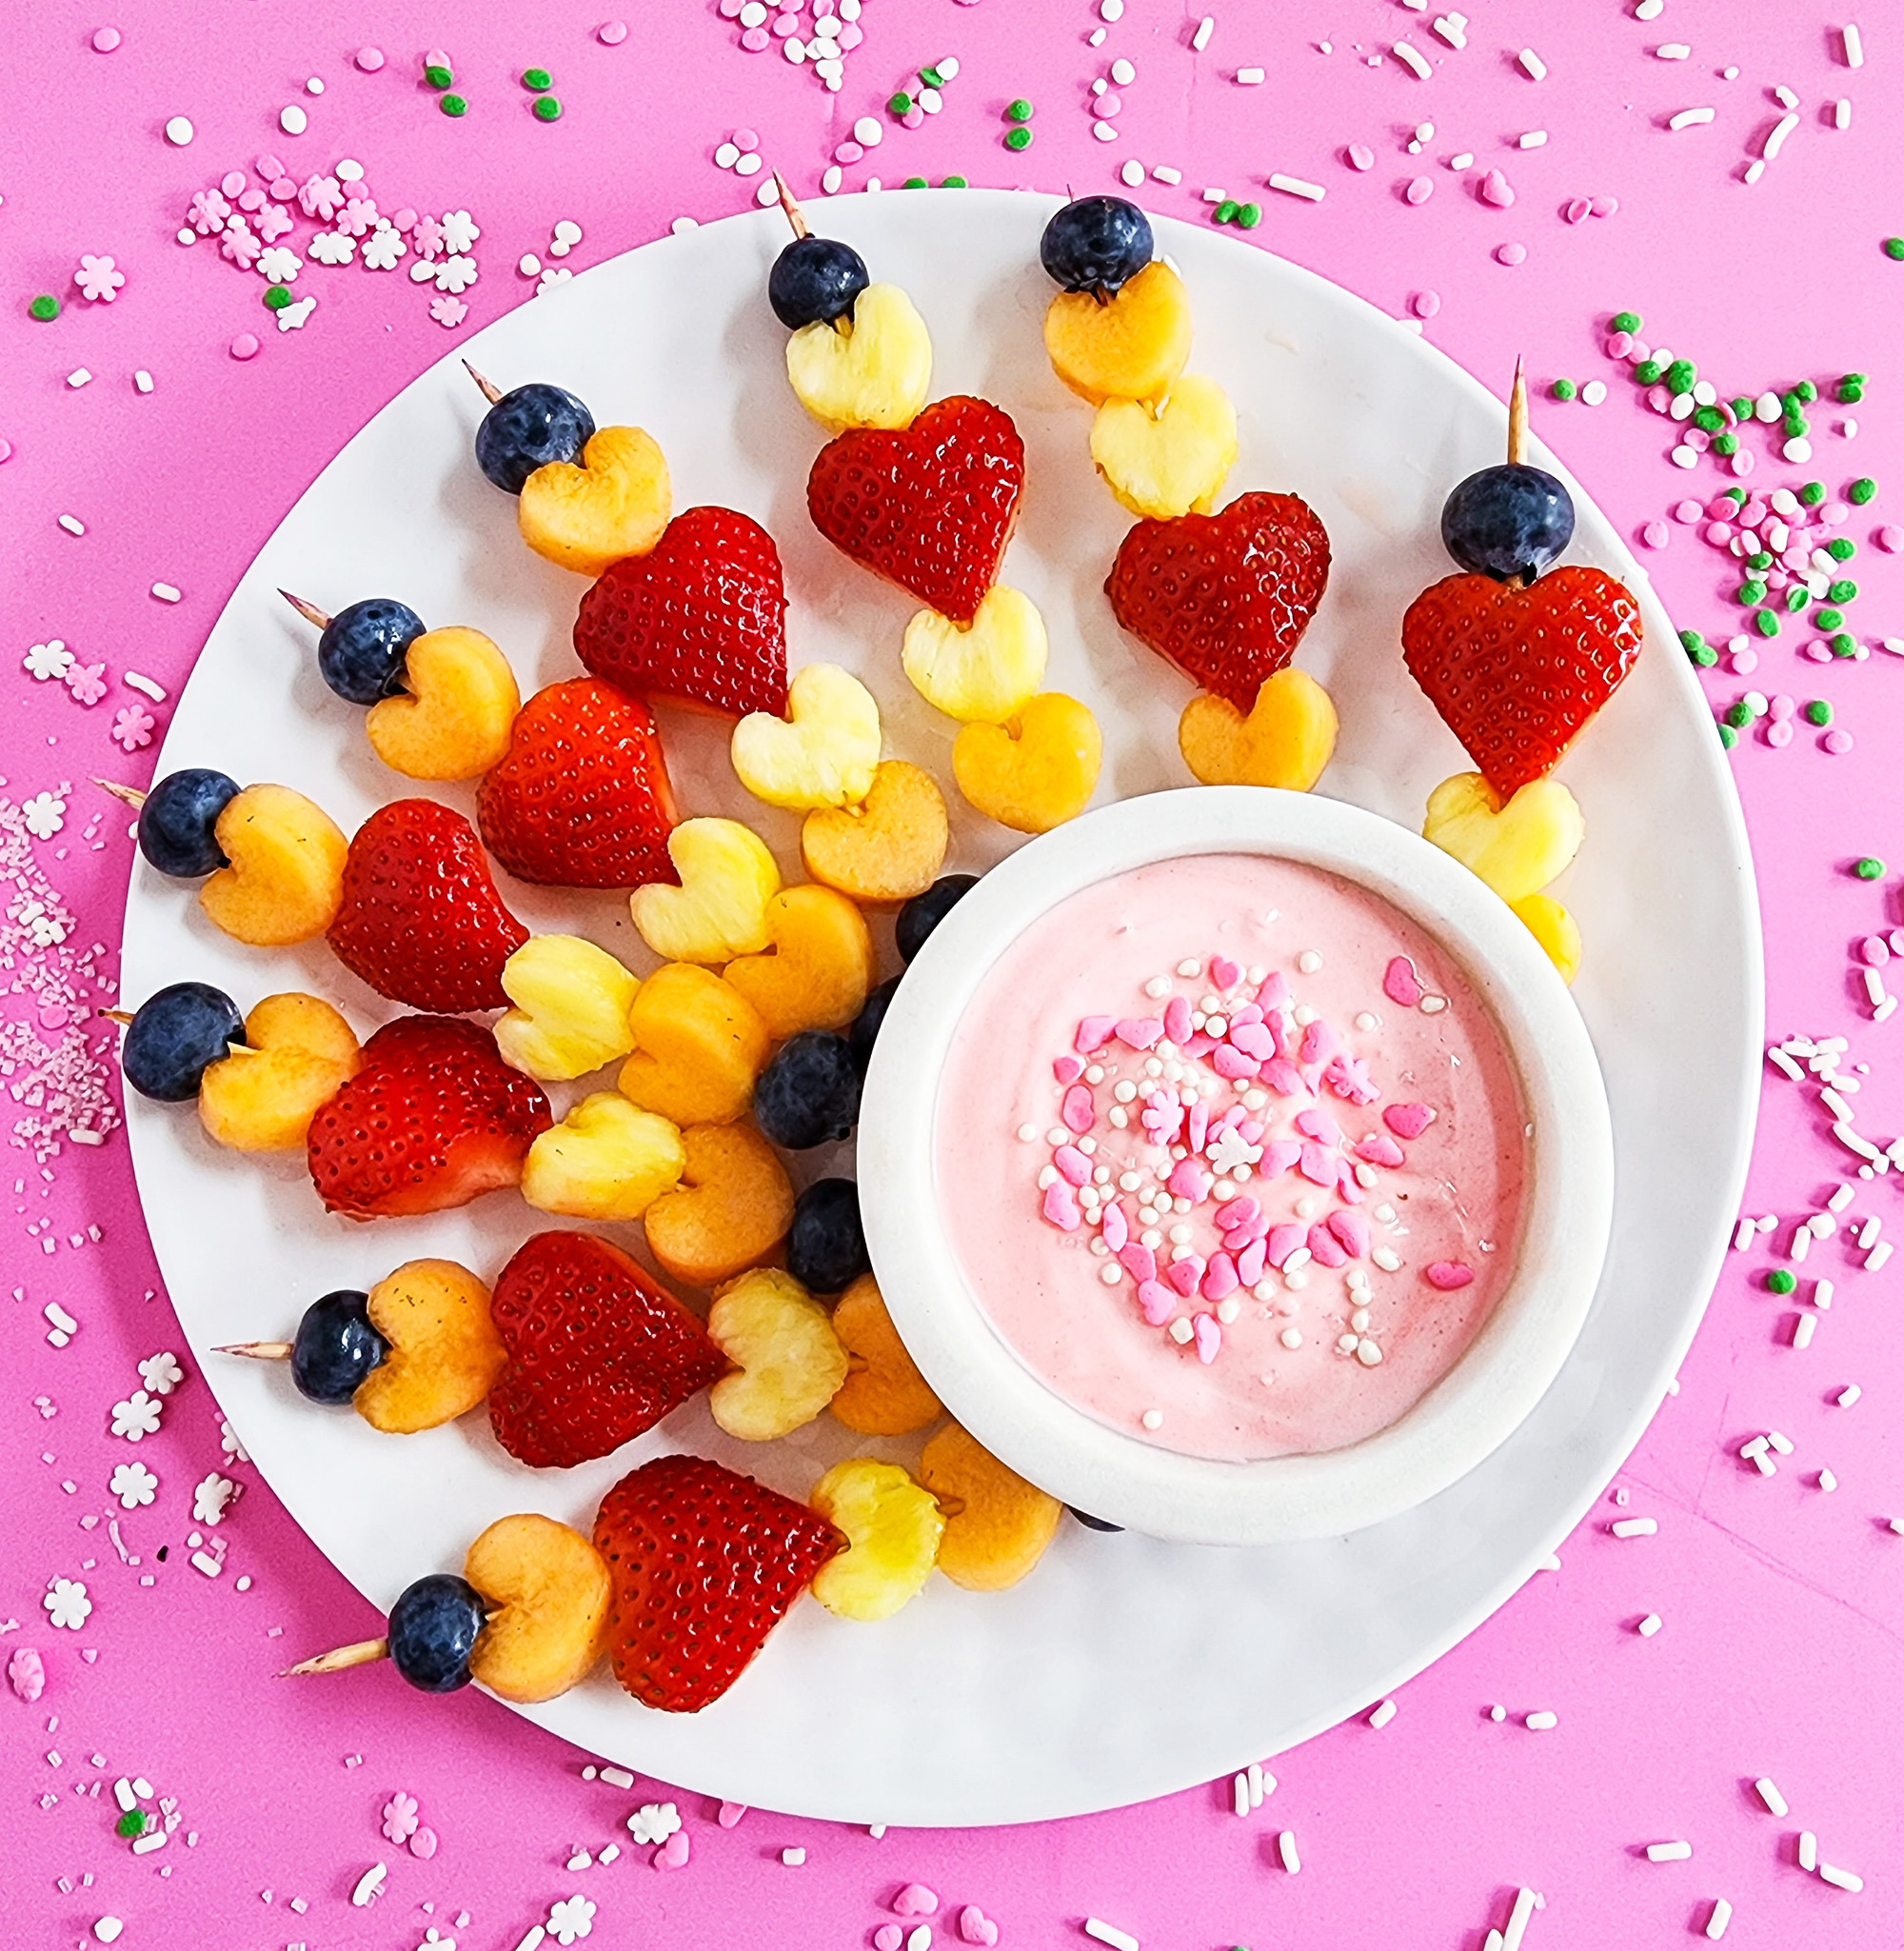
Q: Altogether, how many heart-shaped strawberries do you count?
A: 9